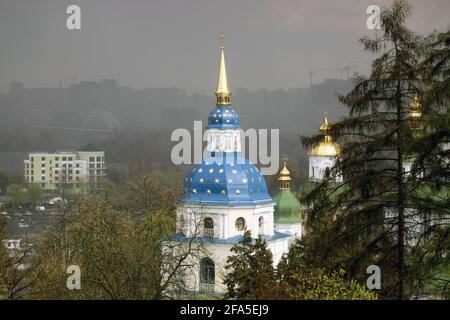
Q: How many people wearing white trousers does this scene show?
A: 0